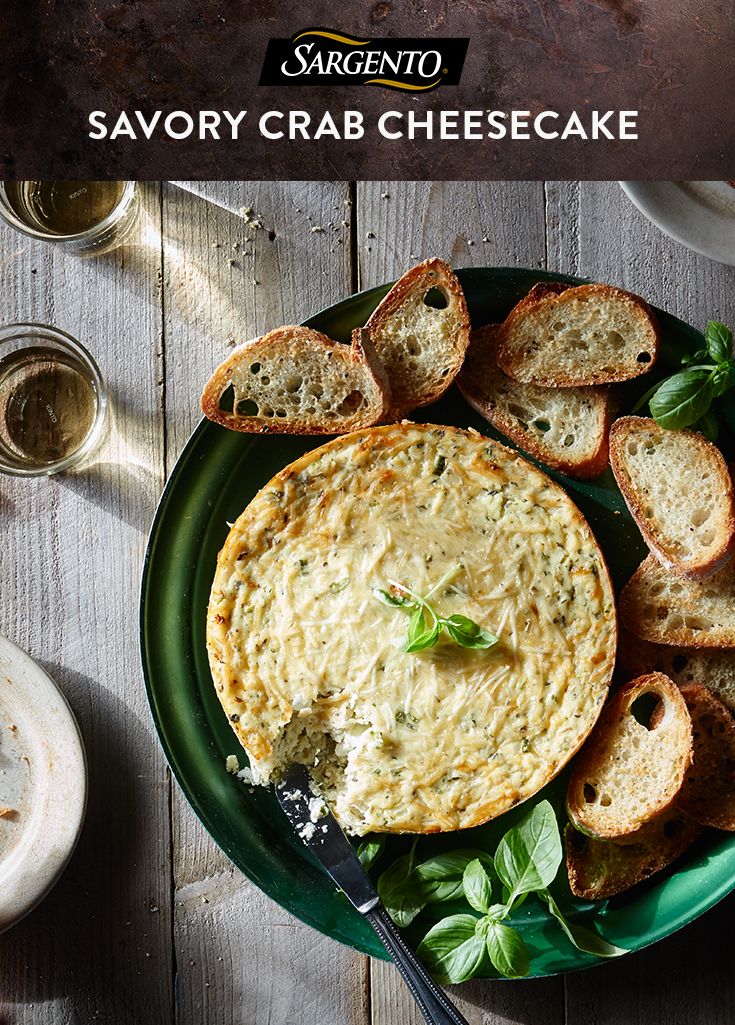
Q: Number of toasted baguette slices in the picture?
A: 10